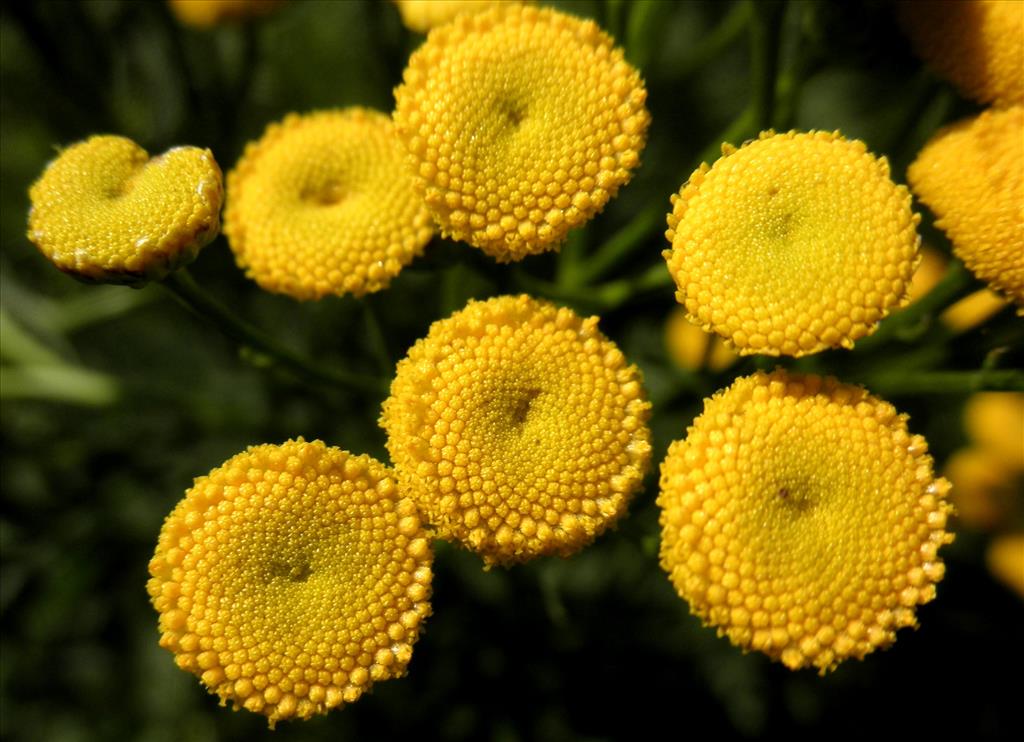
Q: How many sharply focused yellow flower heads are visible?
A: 7